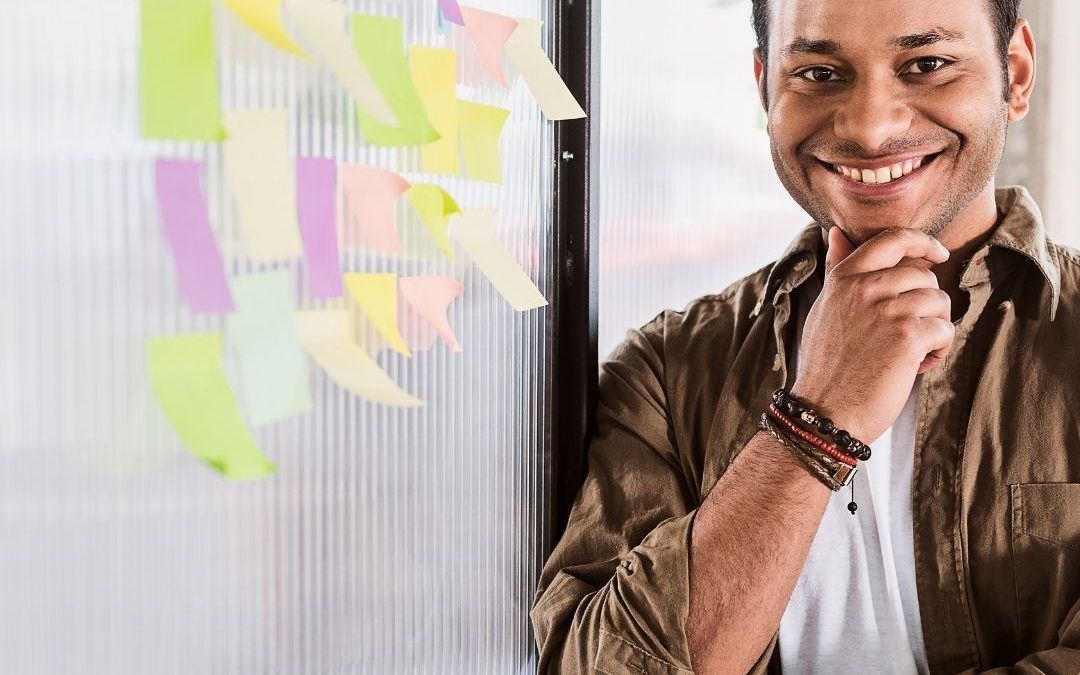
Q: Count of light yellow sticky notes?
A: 5